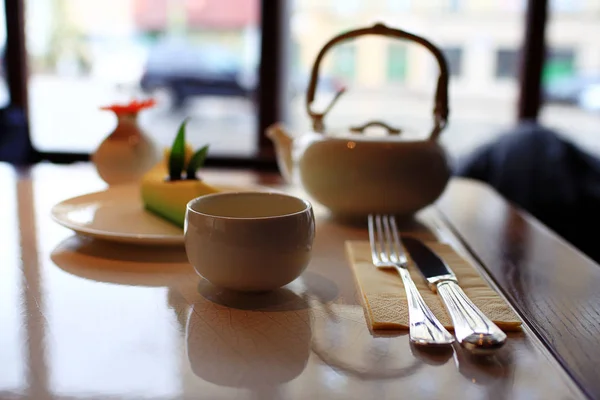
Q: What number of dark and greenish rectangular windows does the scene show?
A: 5